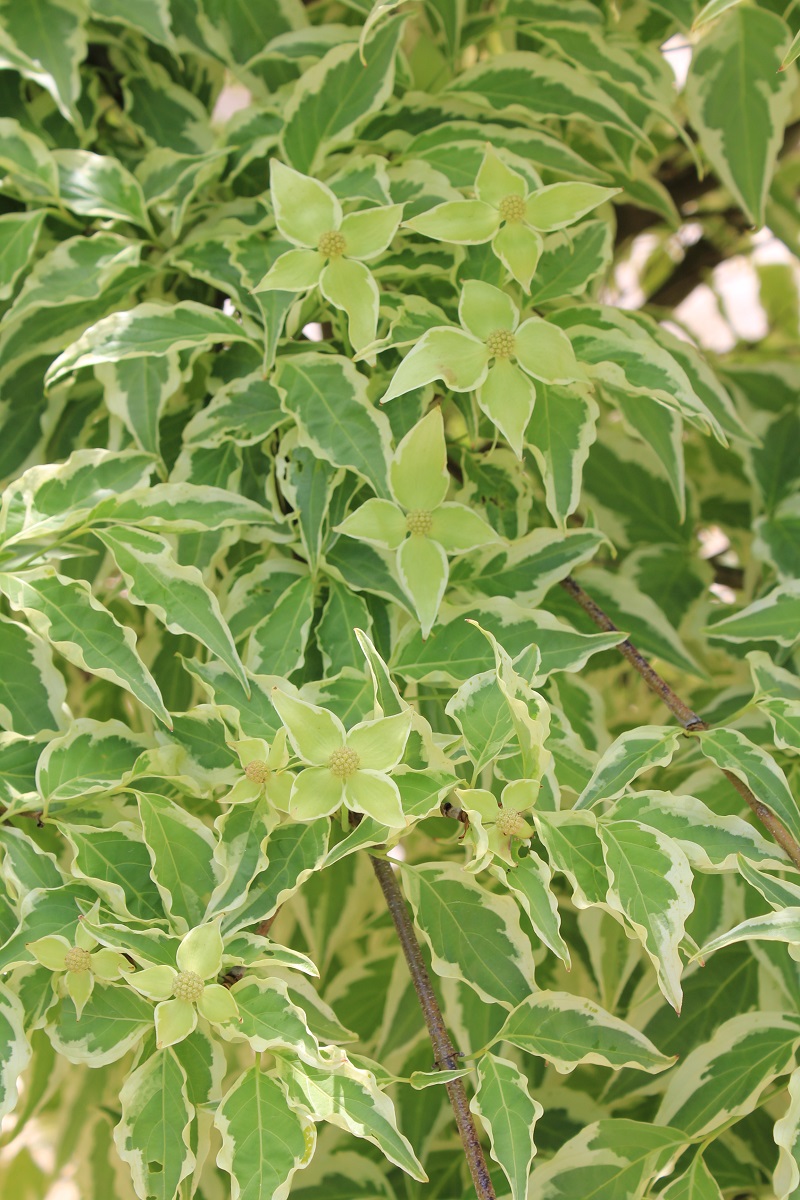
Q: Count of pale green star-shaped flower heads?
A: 9